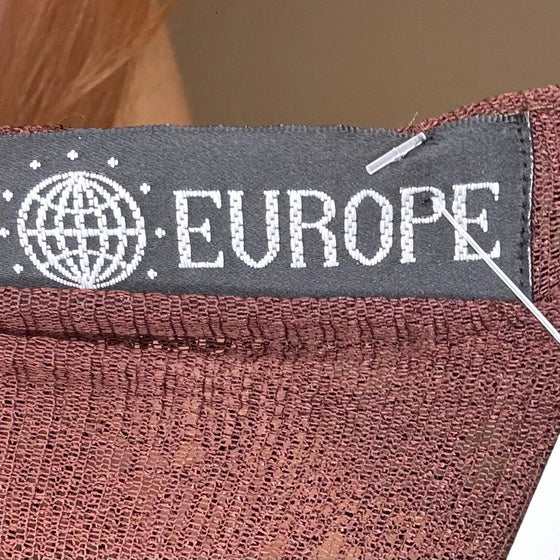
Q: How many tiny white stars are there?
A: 9